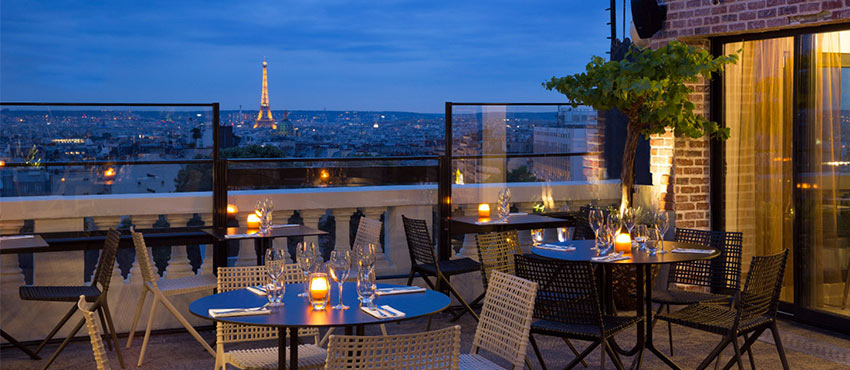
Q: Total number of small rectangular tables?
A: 3